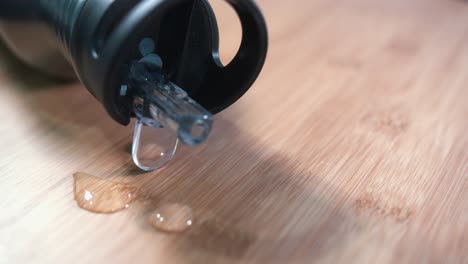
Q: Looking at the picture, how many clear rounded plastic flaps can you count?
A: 1